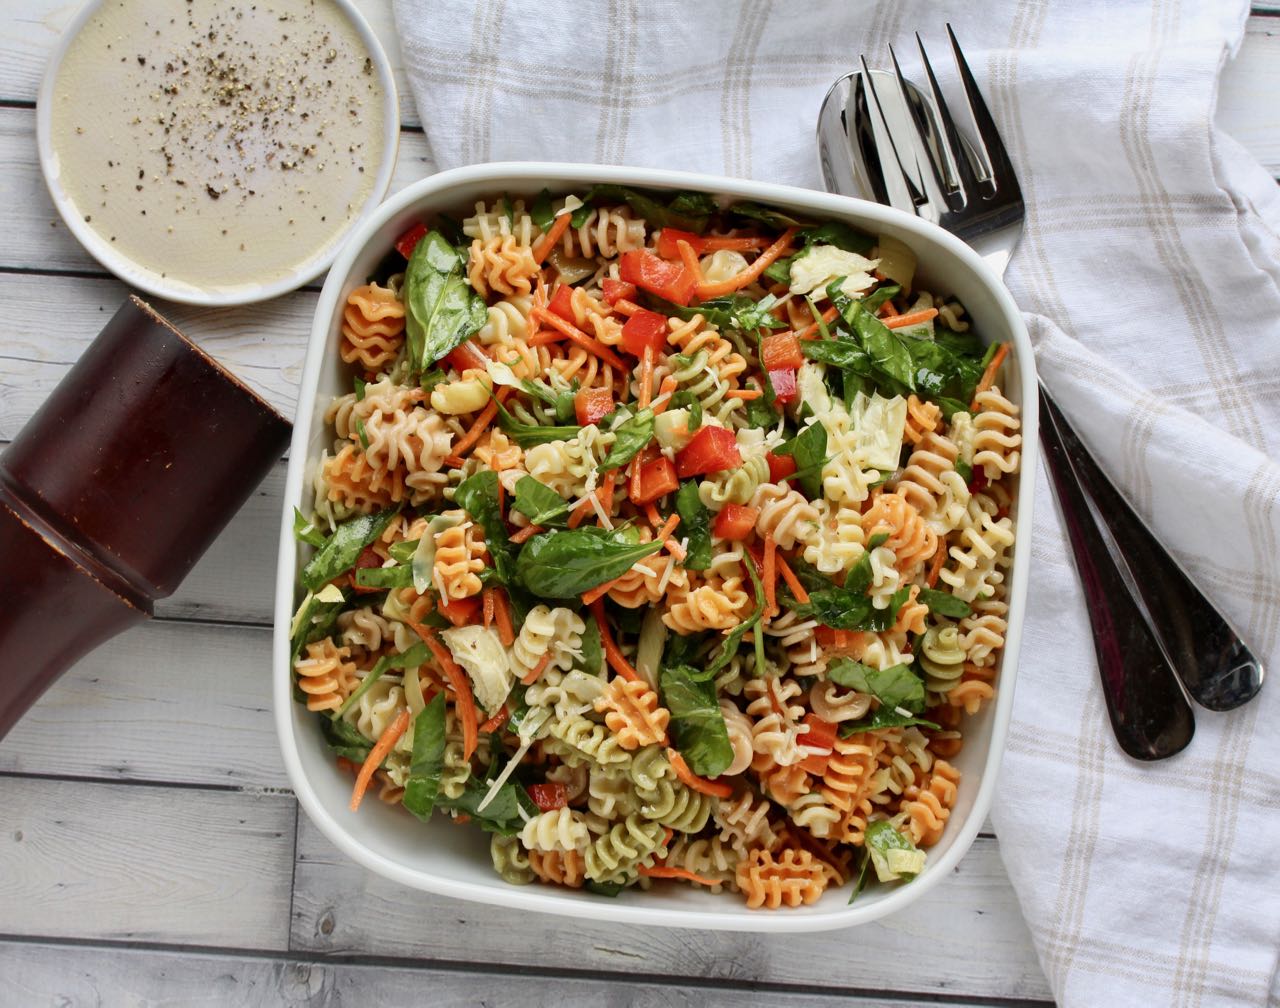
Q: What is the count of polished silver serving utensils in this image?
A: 2